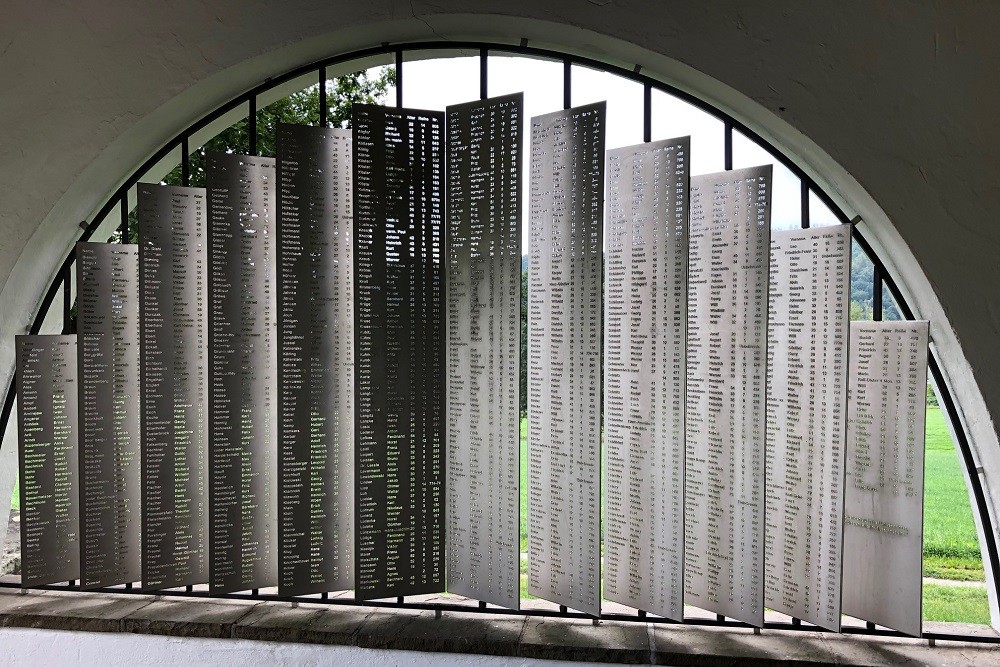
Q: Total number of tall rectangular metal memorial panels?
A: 12